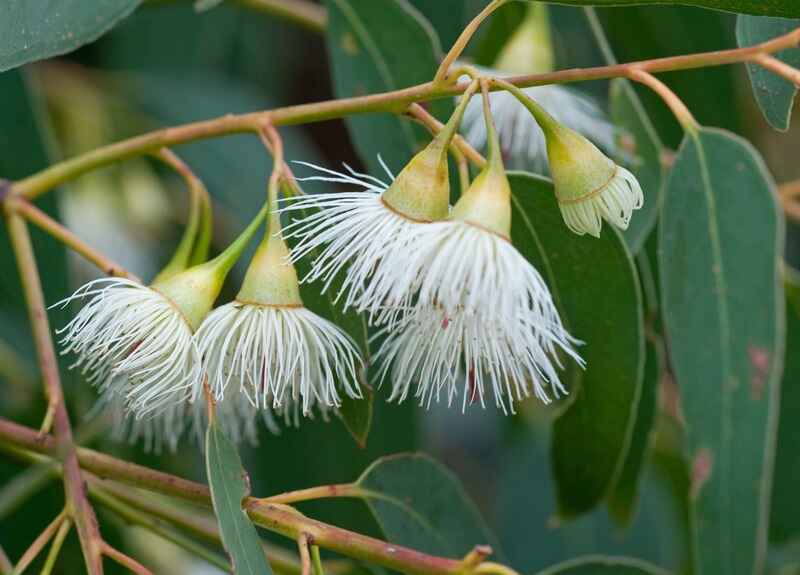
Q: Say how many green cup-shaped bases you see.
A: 6